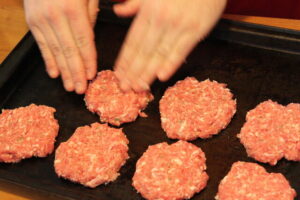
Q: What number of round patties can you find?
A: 7